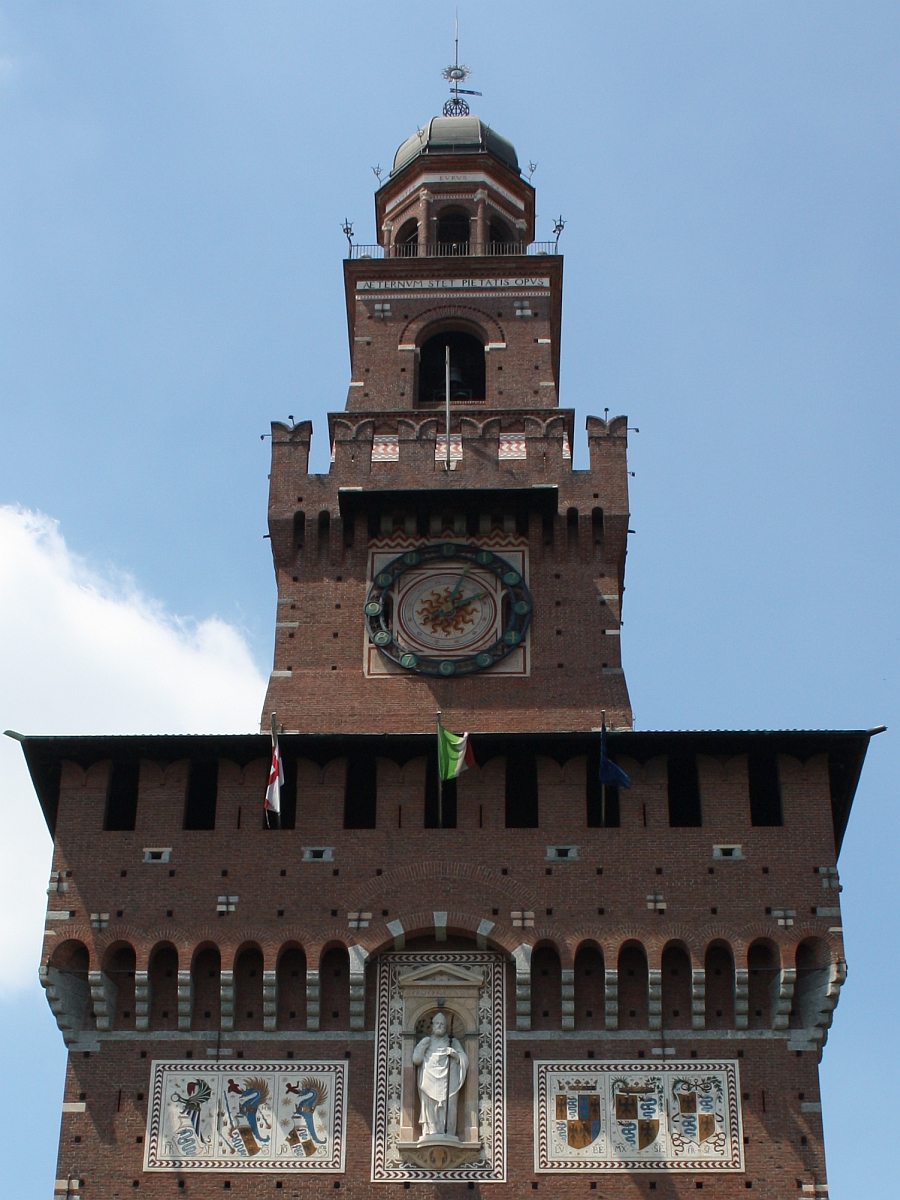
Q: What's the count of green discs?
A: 12